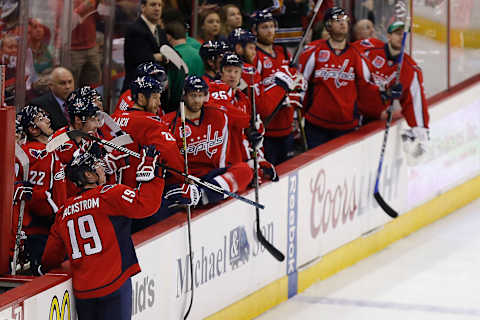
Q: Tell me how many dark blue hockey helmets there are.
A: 13